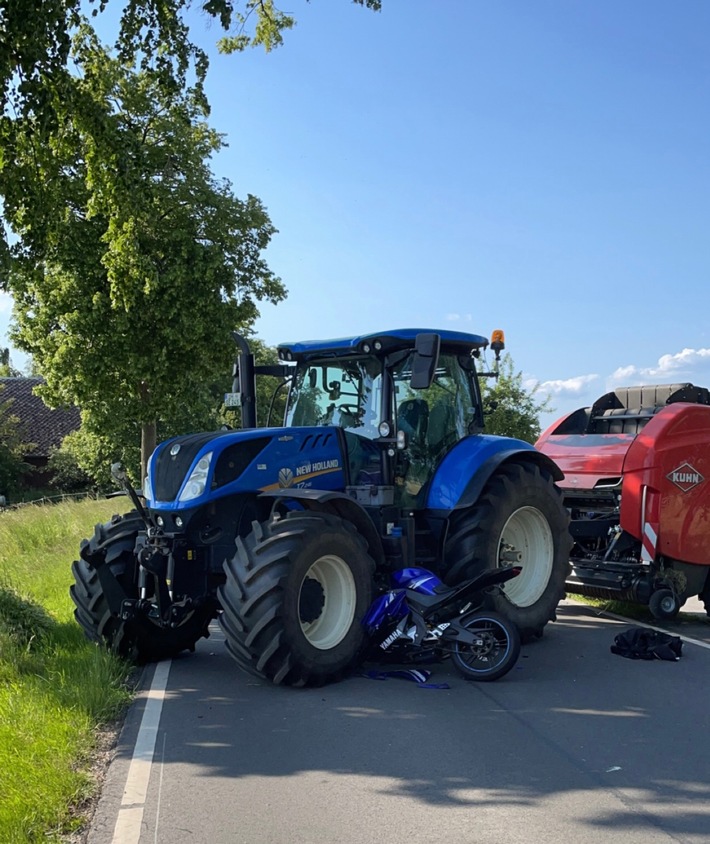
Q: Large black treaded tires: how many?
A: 3